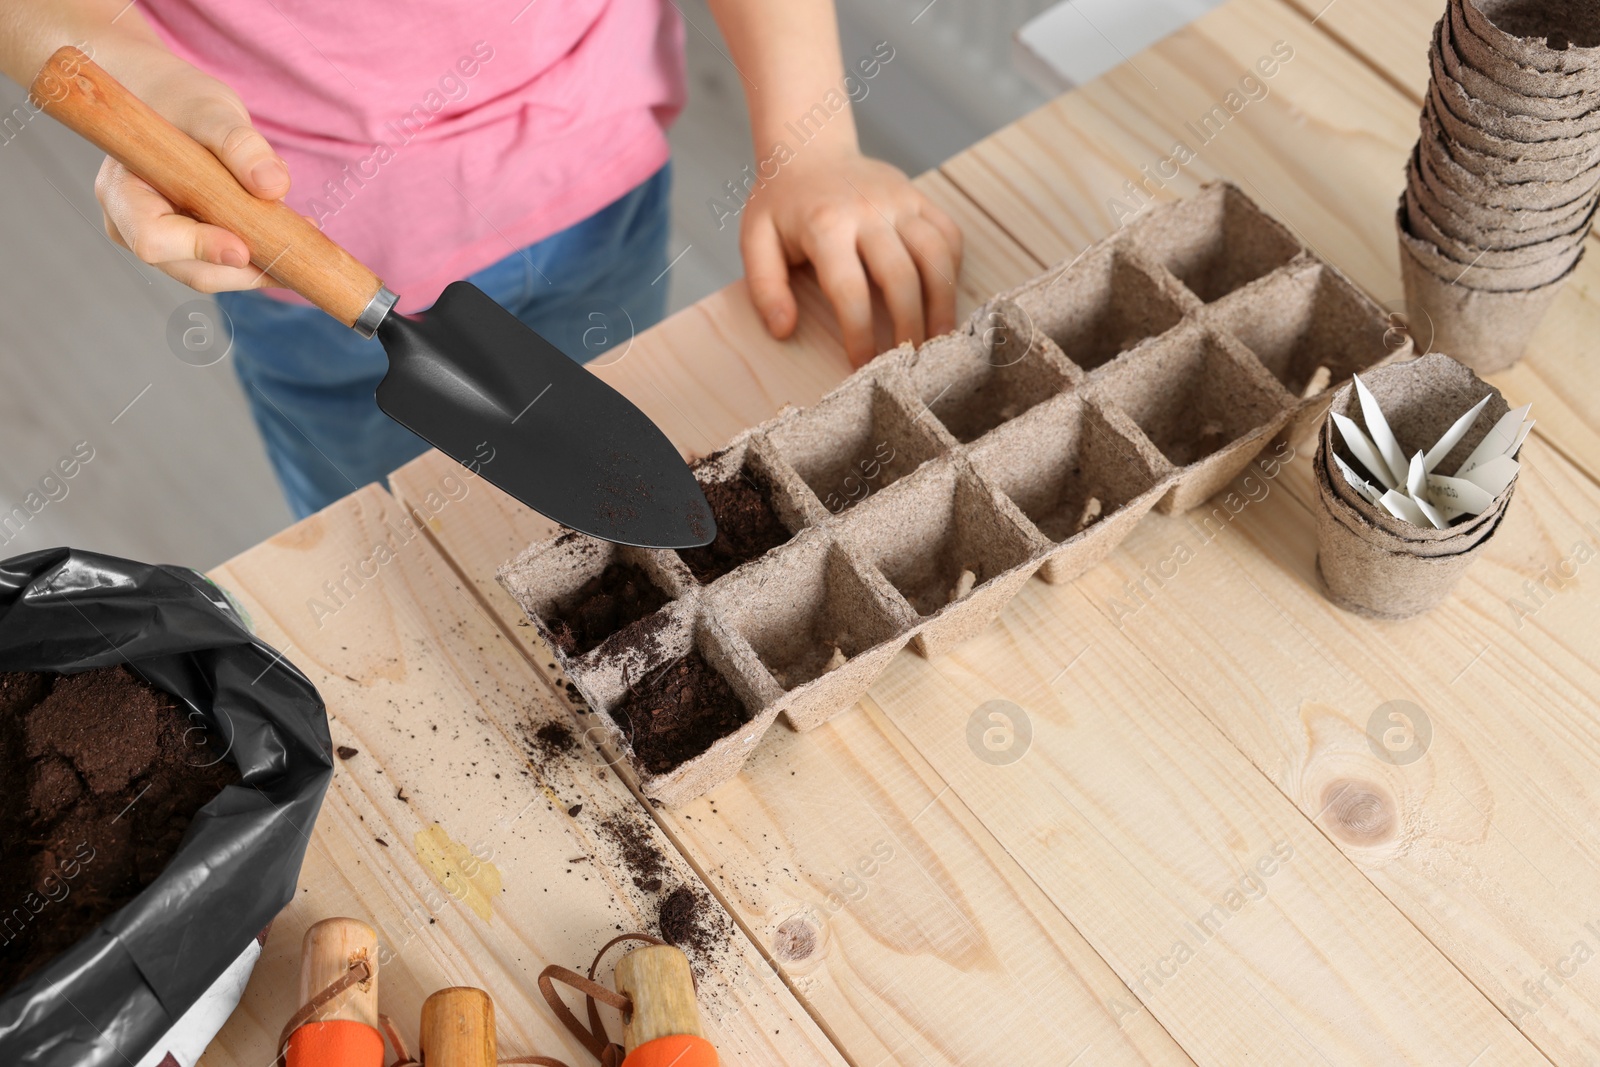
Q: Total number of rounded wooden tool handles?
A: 4